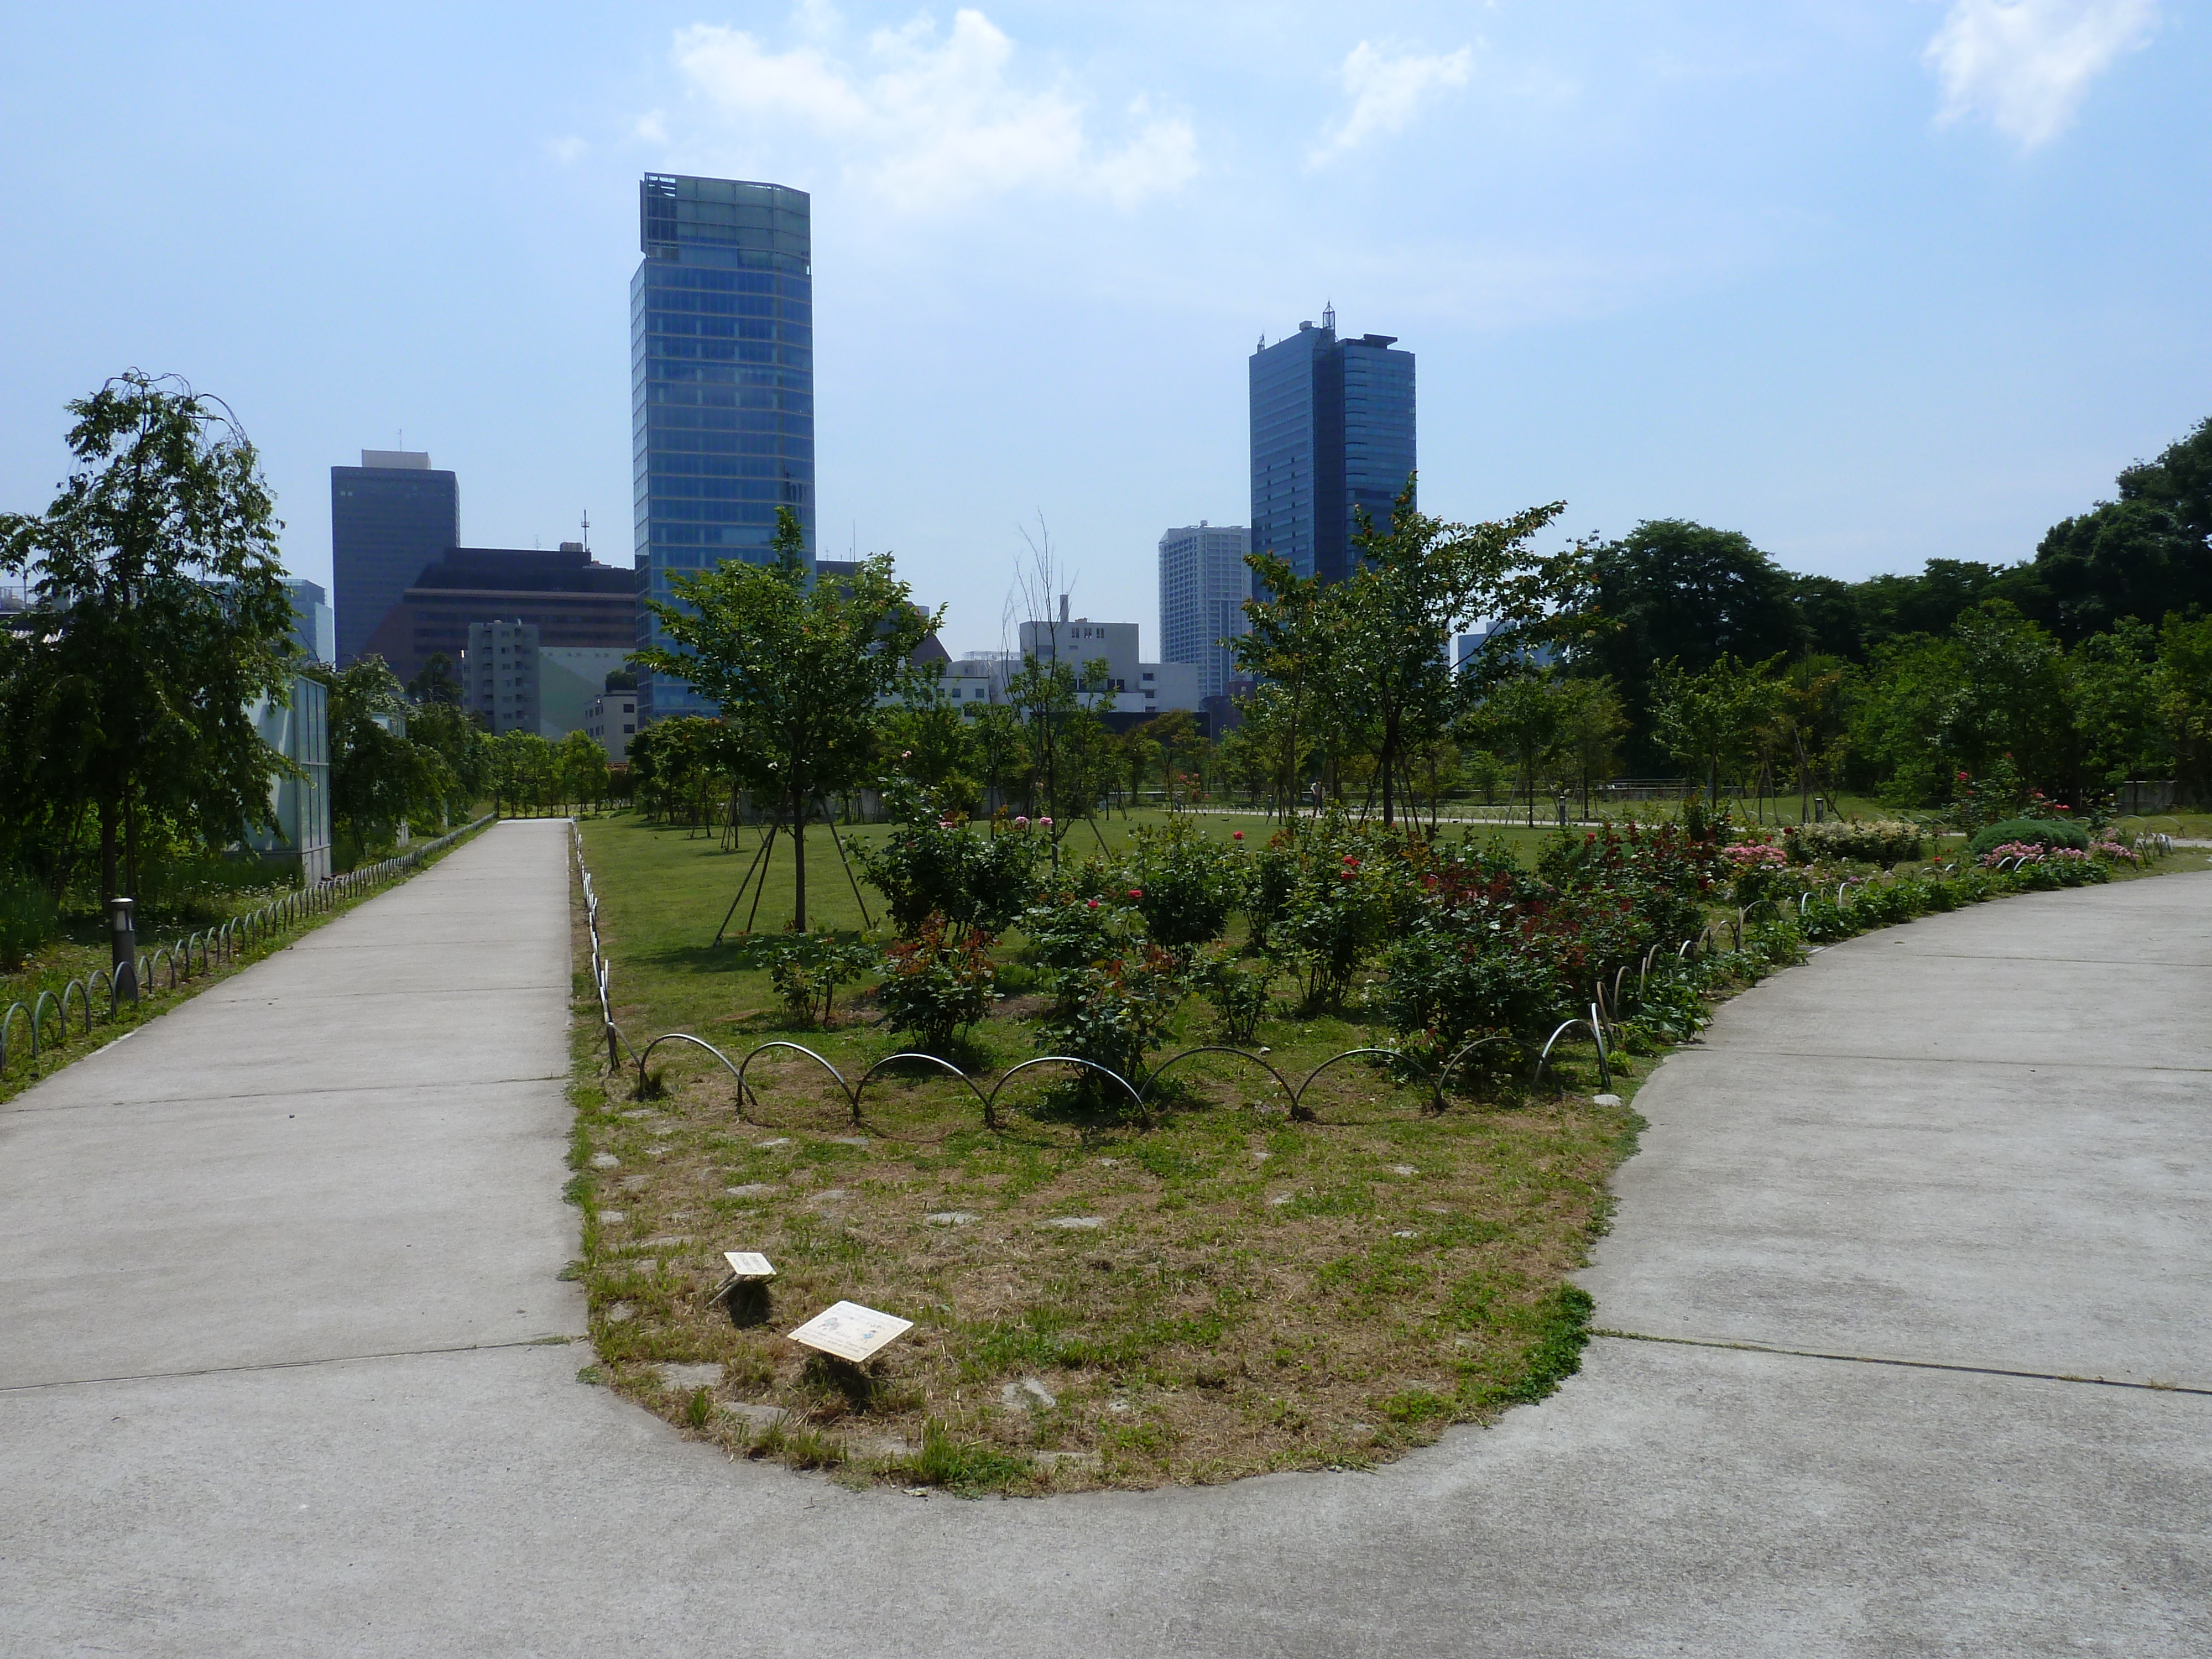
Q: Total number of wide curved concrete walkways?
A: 1